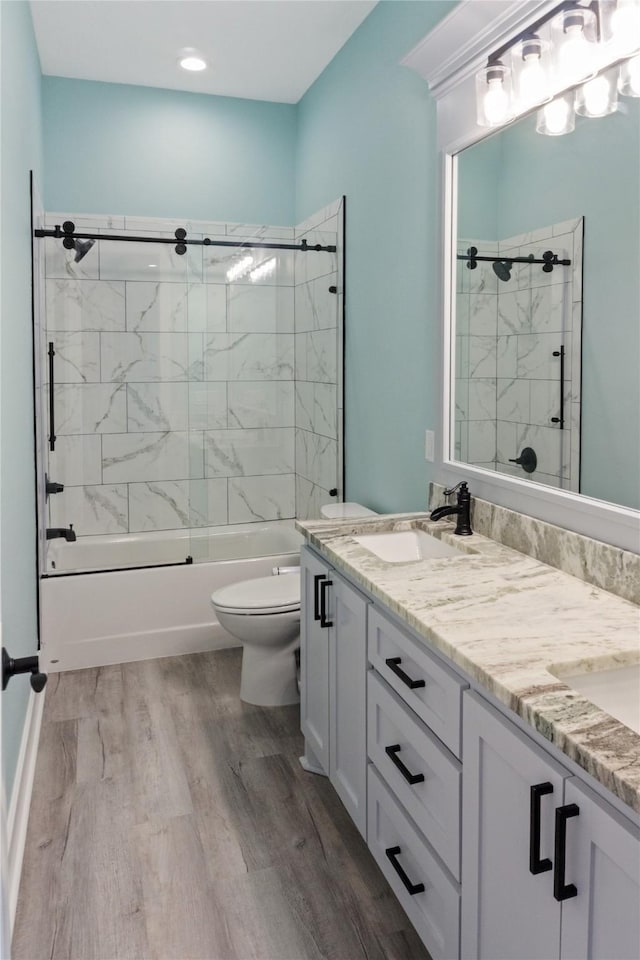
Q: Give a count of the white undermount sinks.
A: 2